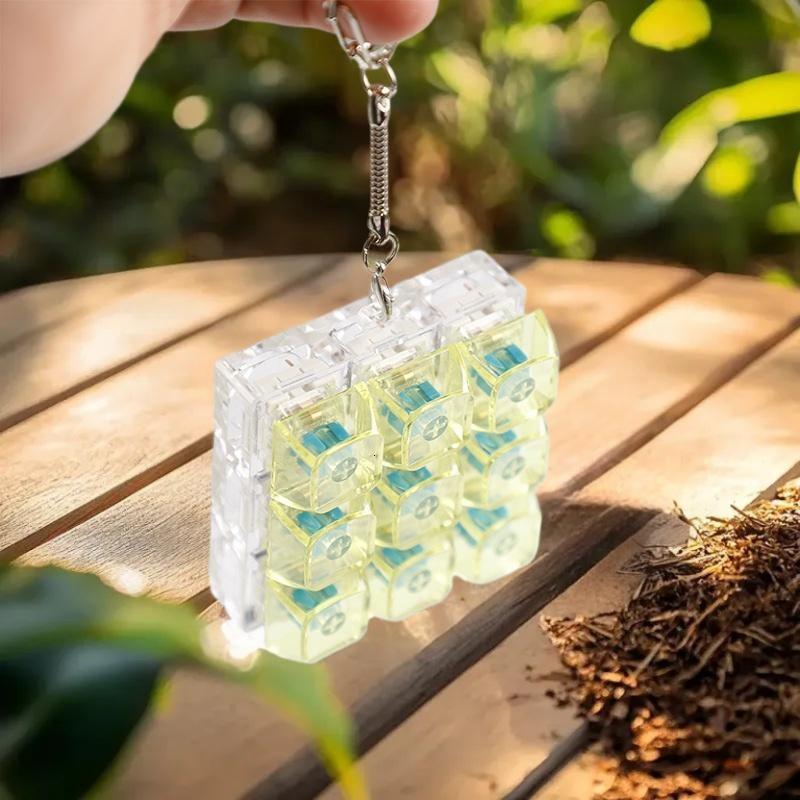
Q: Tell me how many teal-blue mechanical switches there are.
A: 9